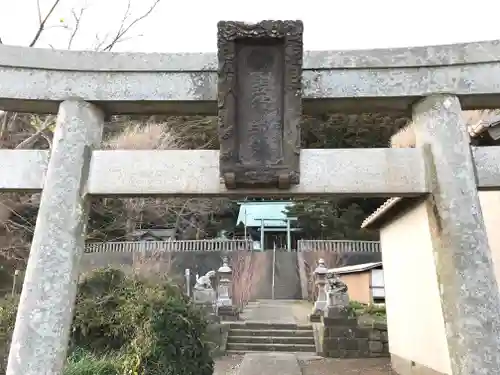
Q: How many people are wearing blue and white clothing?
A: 0